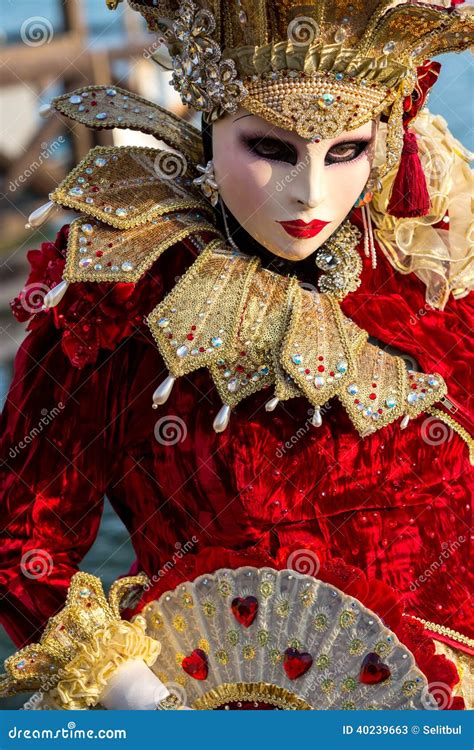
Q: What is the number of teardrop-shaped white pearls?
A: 8